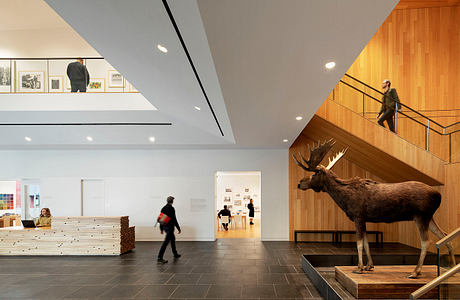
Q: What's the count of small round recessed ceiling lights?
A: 8